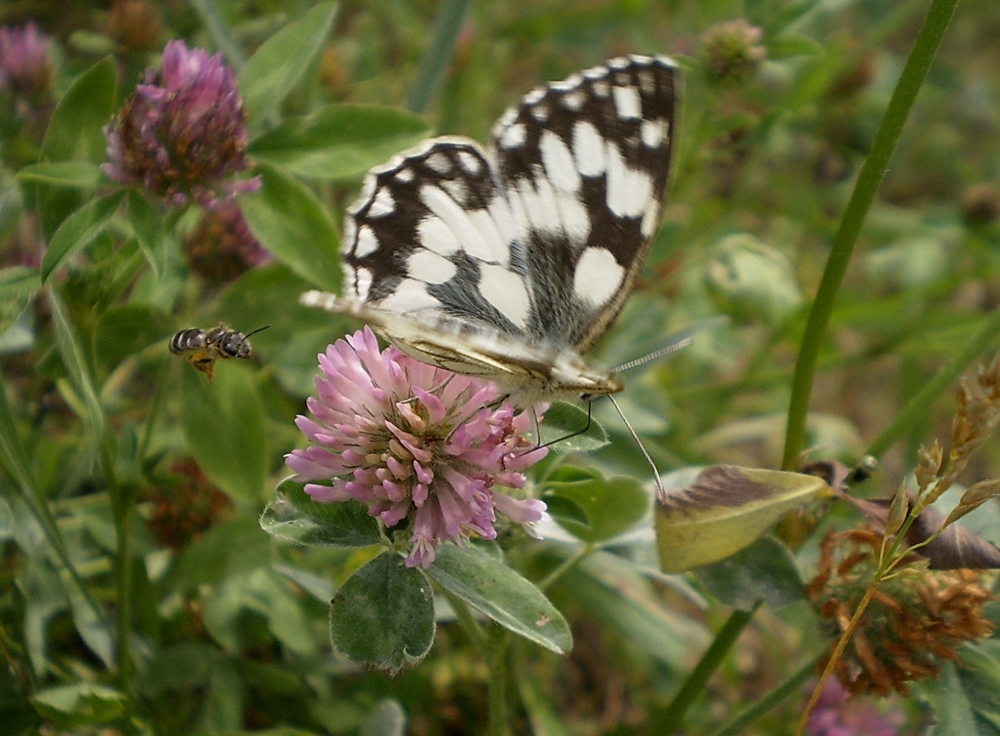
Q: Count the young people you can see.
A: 0